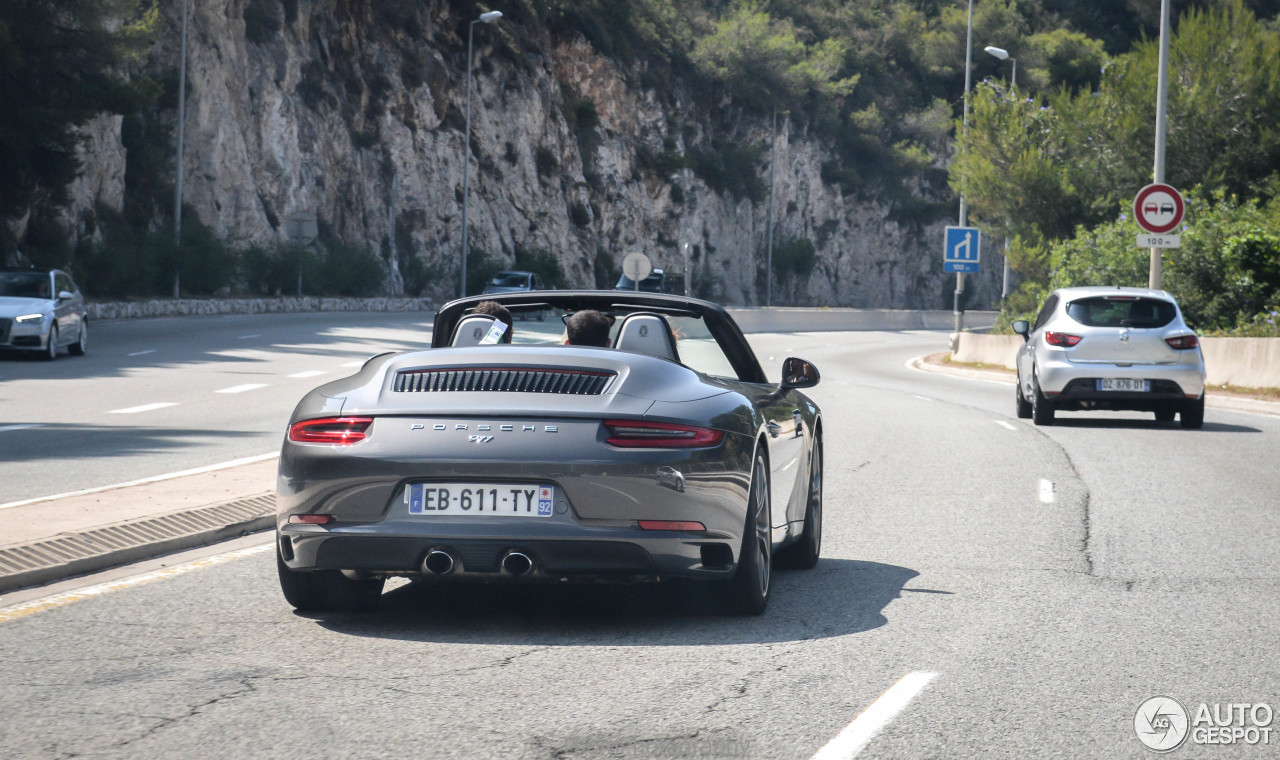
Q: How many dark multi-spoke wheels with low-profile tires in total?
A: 2